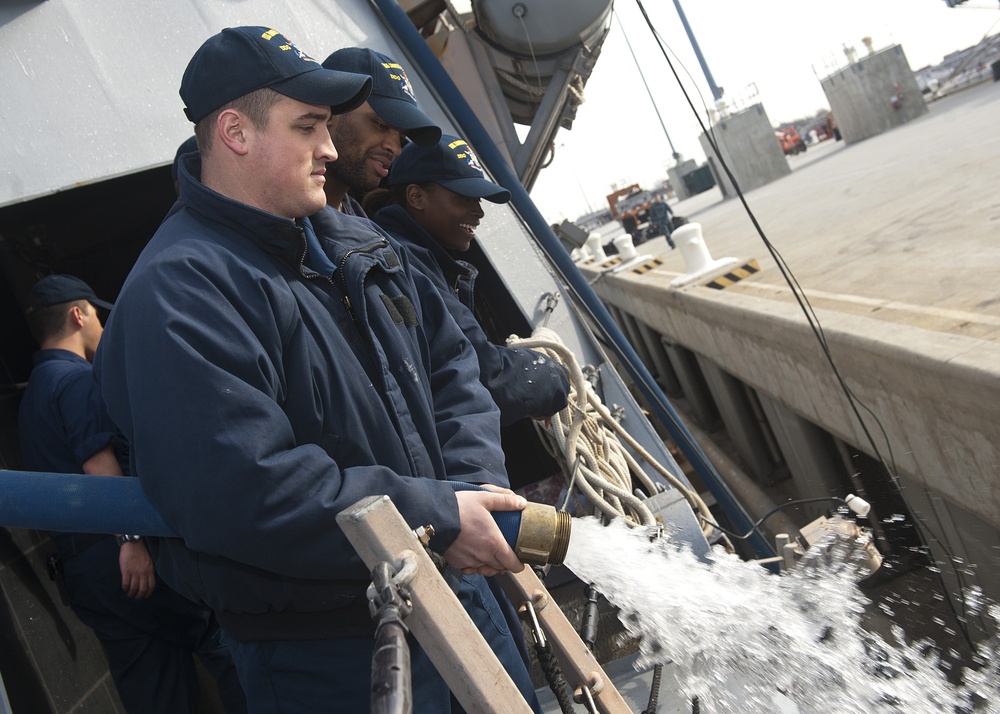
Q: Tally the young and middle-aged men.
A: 3